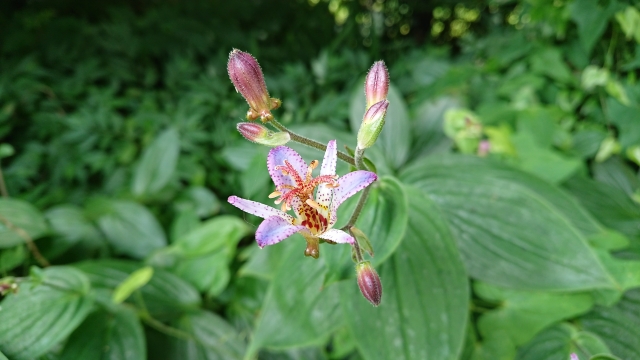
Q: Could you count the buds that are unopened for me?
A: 5